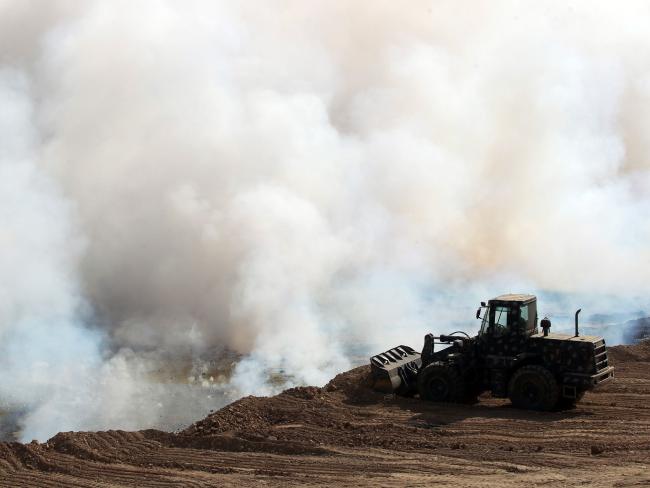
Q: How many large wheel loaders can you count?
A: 1